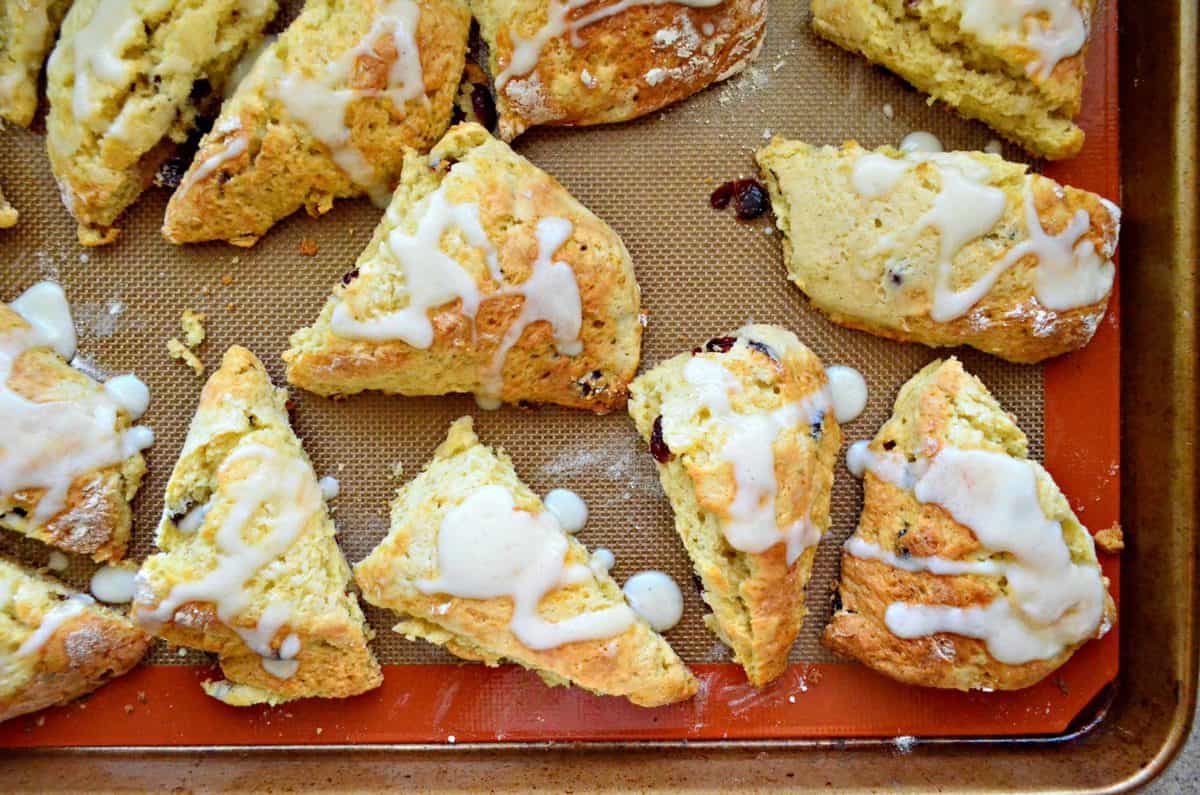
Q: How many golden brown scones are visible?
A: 13